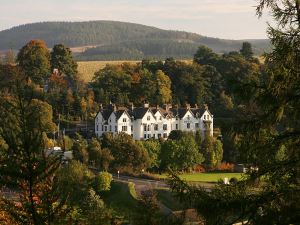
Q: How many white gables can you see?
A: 7